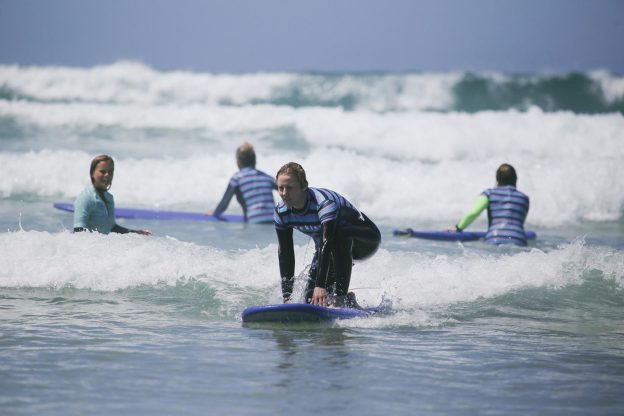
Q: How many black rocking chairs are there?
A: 0